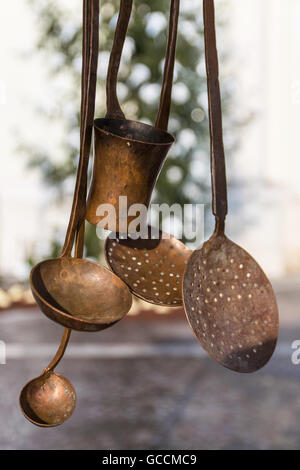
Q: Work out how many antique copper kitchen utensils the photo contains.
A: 5